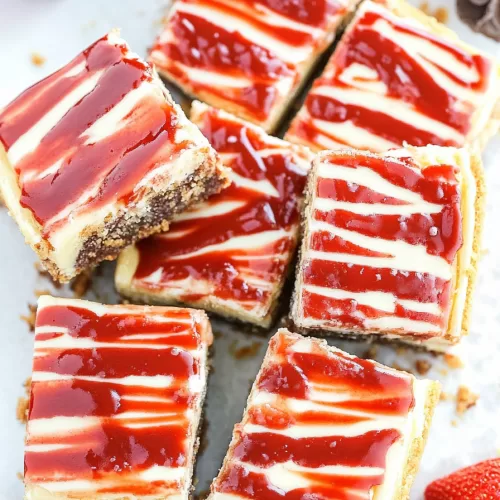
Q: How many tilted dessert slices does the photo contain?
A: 1